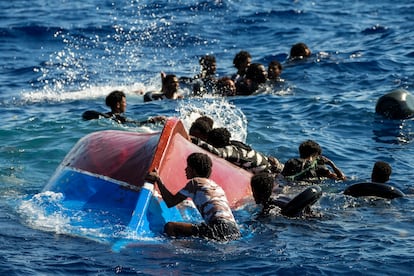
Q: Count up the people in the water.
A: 14